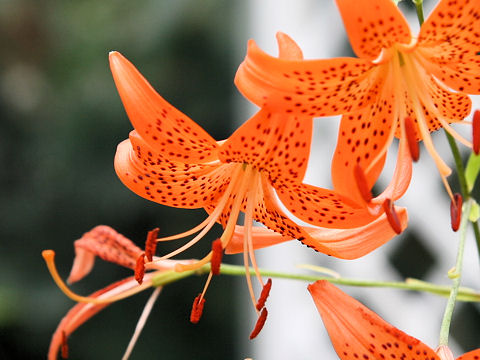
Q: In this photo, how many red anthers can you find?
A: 12